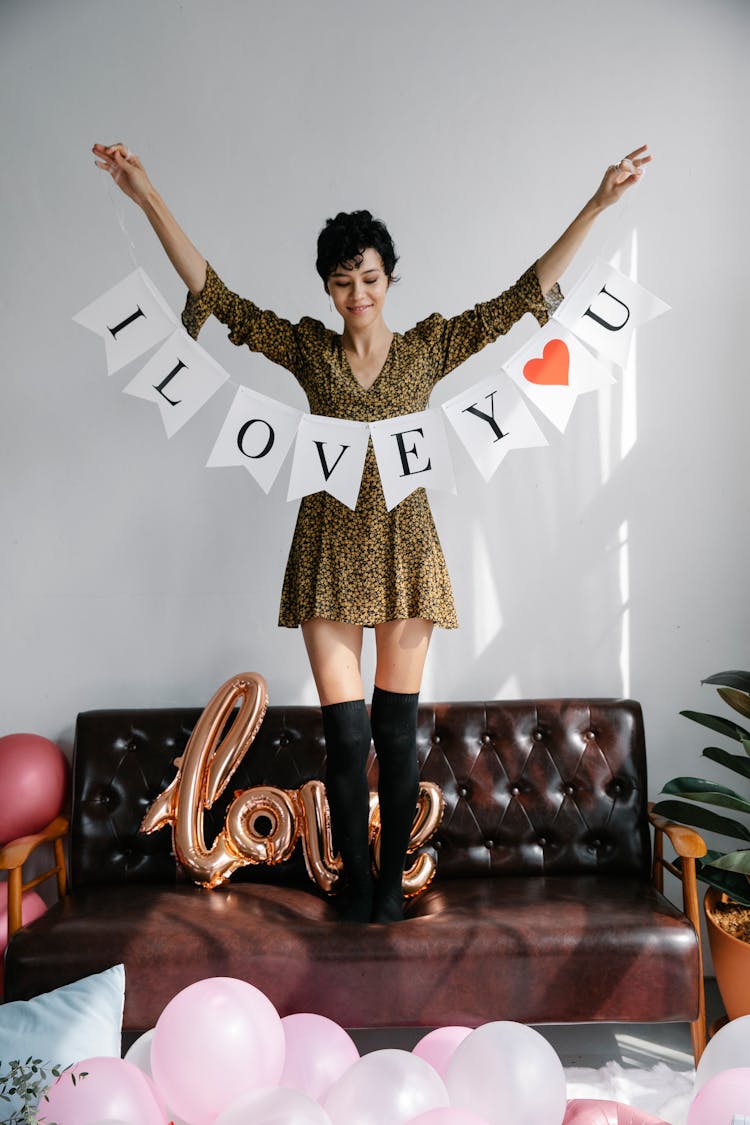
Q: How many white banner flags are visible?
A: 8